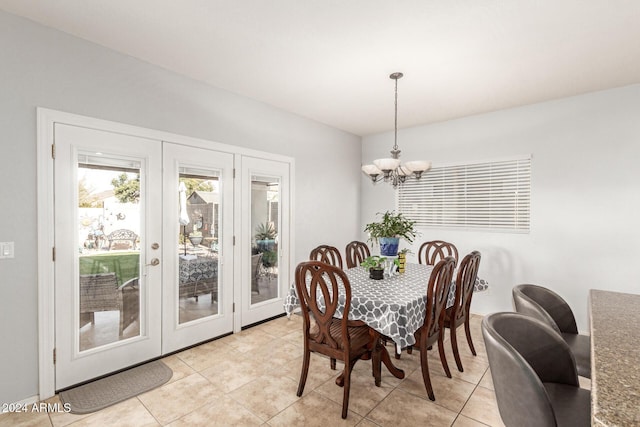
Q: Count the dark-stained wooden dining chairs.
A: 6